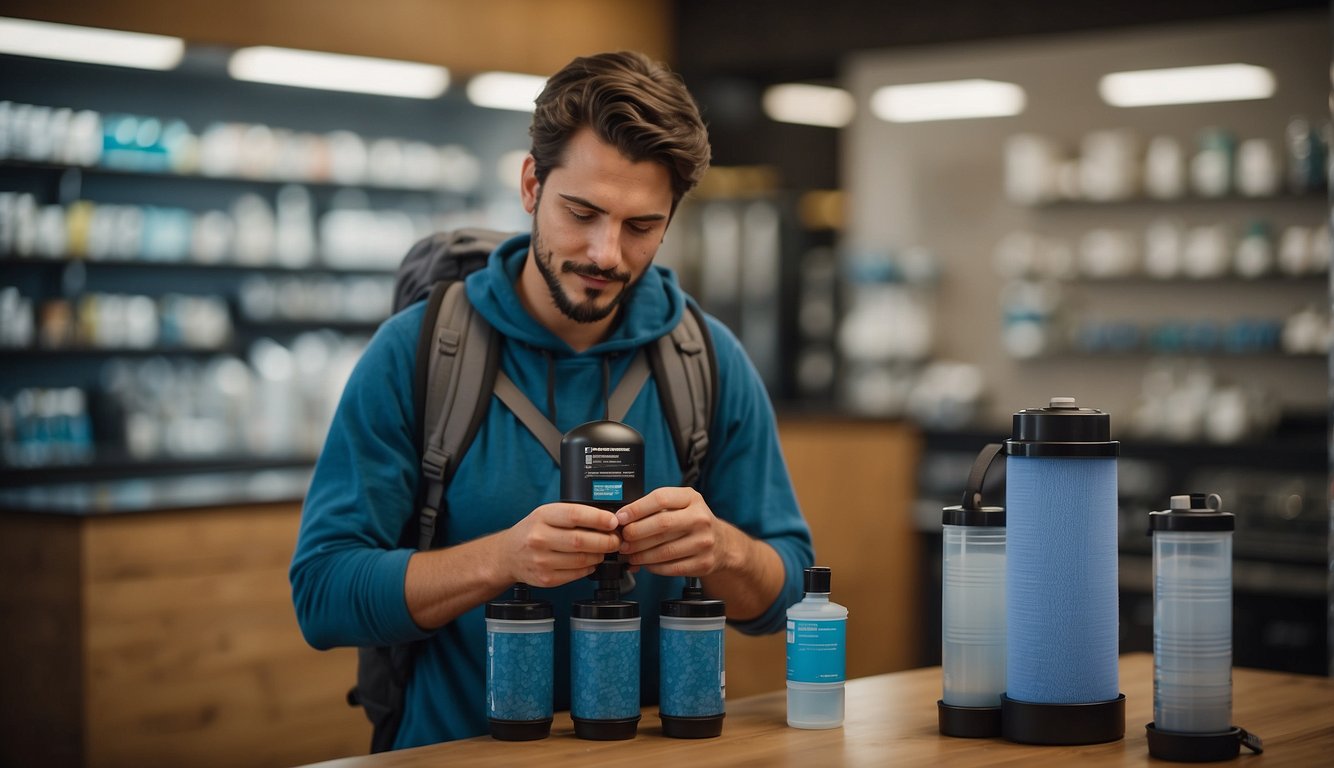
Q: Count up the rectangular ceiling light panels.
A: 6